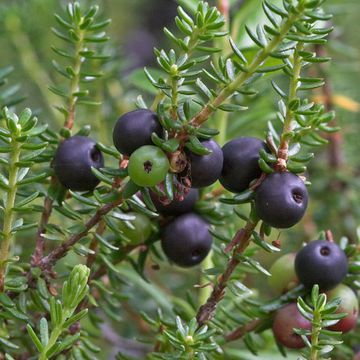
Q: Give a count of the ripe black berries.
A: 8